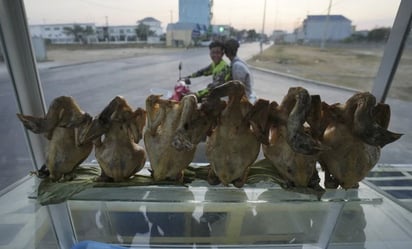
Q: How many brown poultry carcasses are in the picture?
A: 6